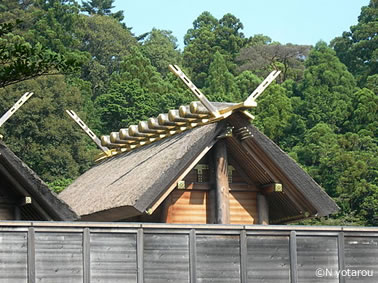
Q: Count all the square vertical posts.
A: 7